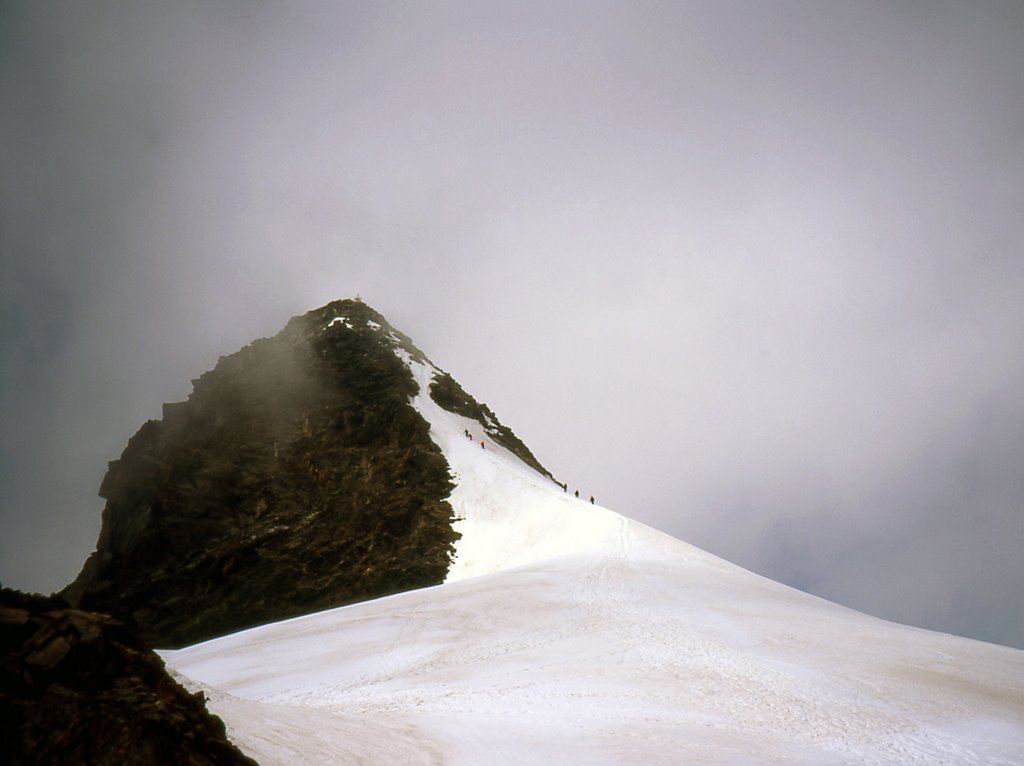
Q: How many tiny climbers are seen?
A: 6